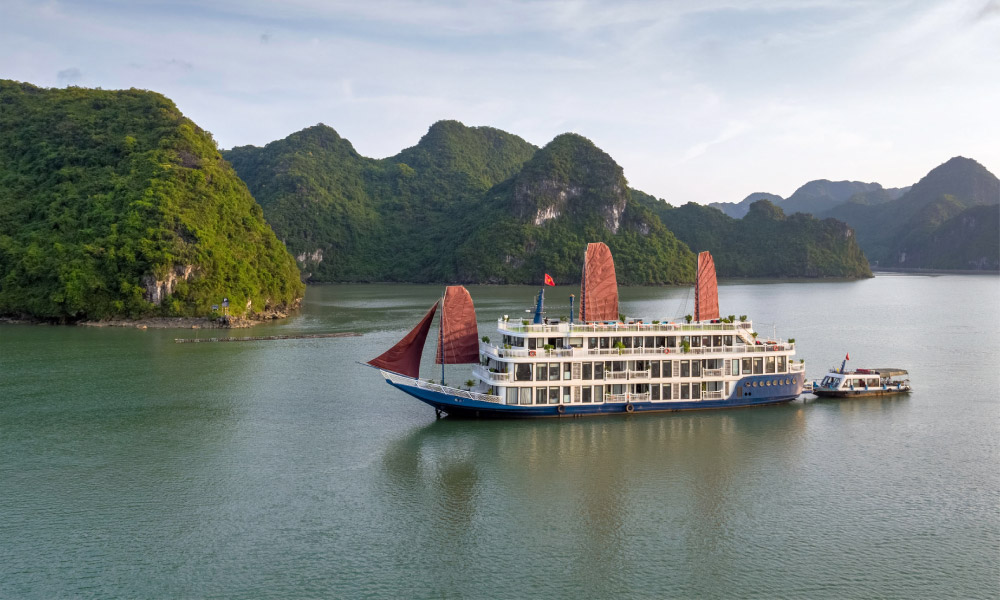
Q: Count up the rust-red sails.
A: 4